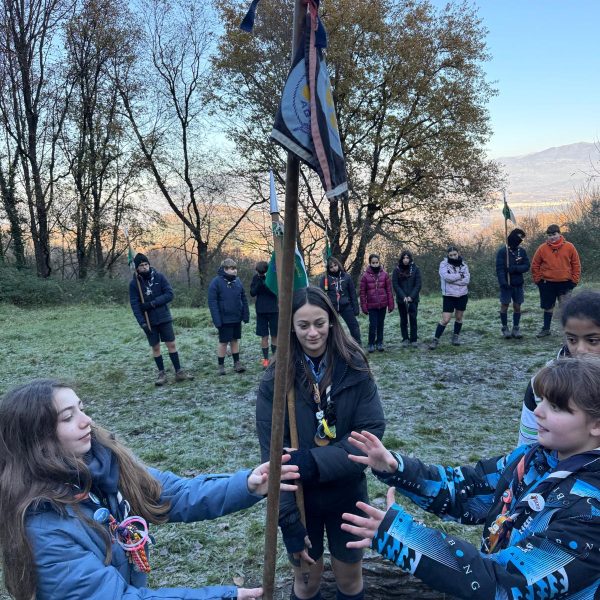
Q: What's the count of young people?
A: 13